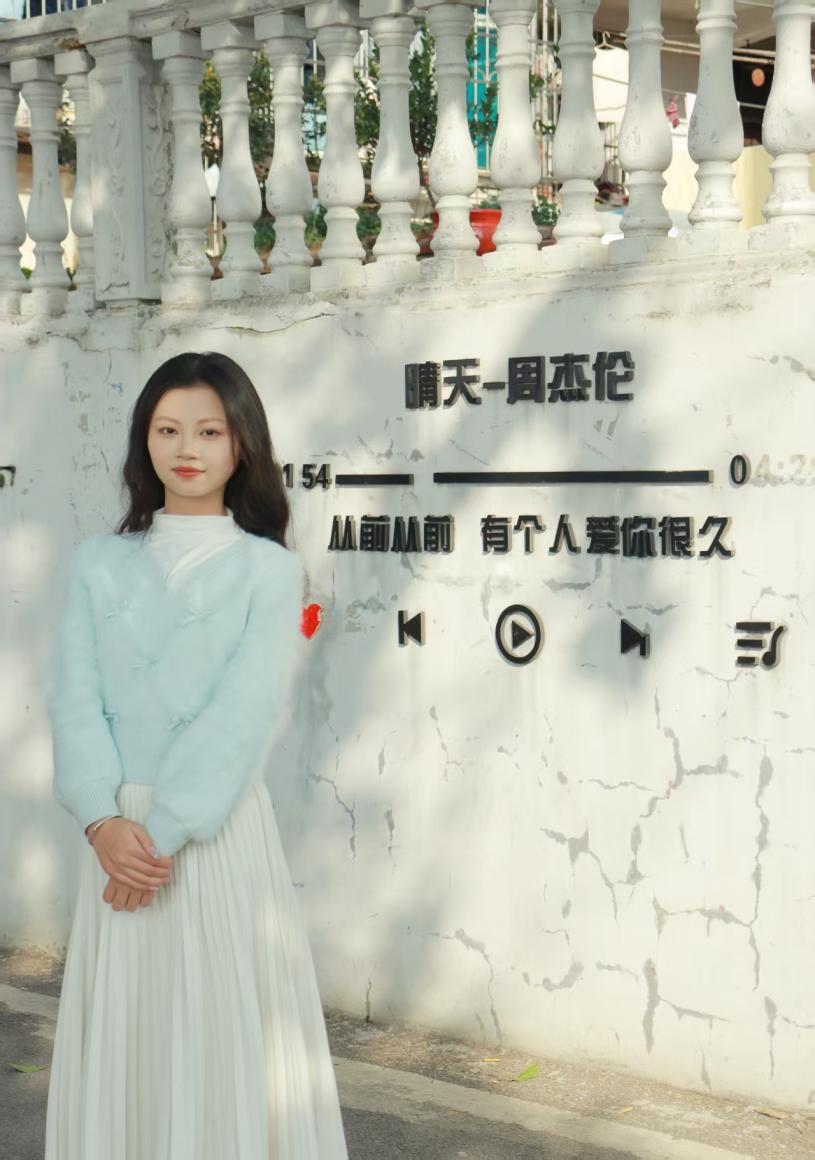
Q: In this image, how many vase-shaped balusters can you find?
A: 14